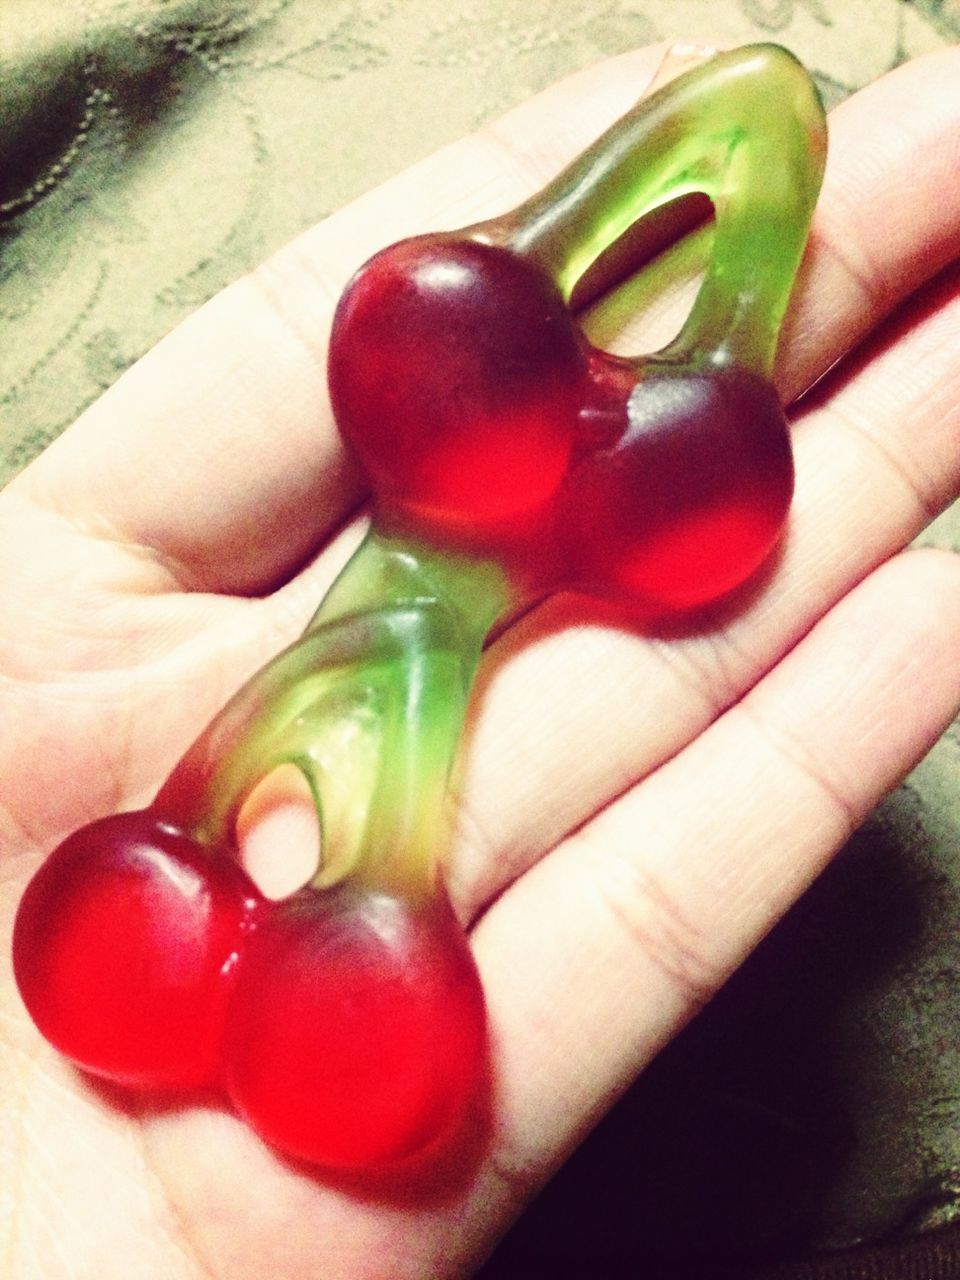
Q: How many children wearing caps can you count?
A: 0